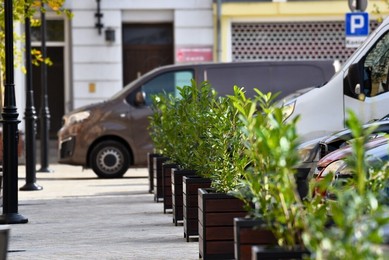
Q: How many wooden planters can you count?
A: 8